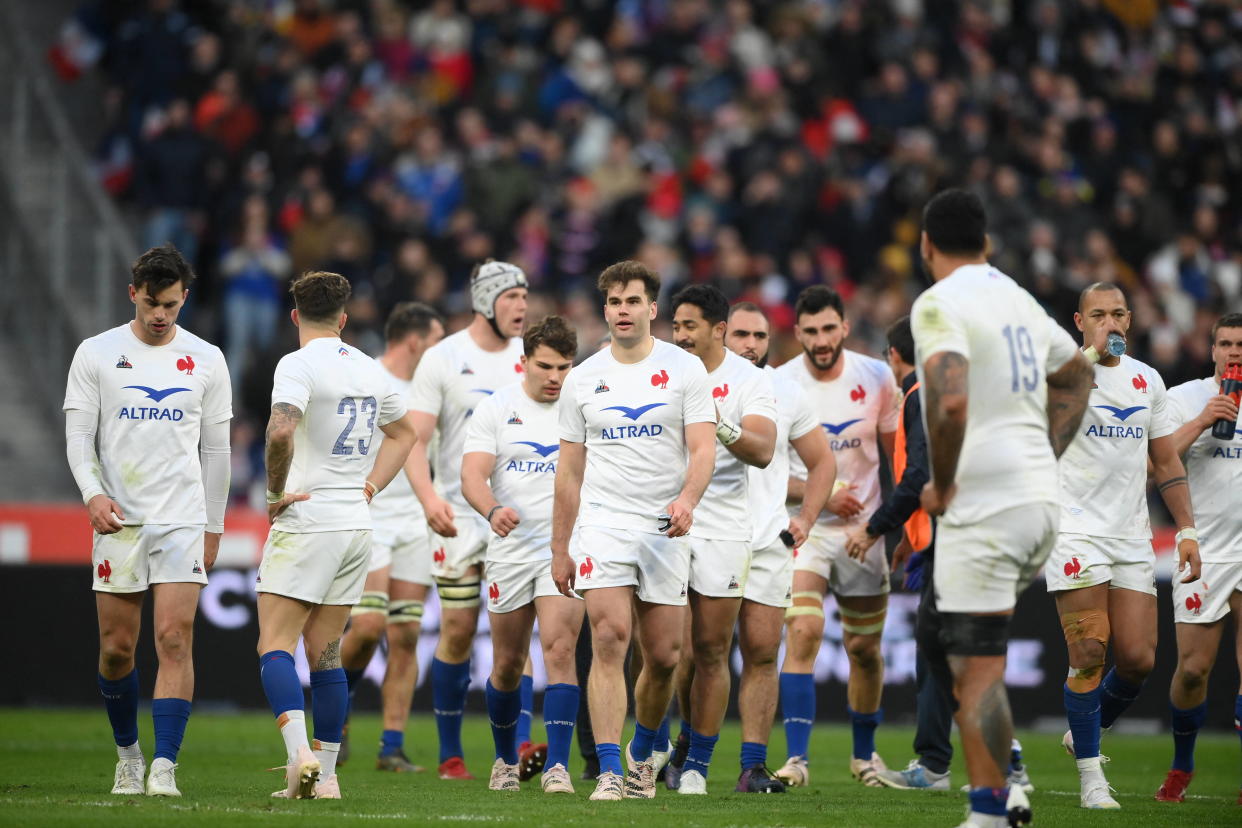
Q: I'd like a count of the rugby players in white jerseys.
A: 12